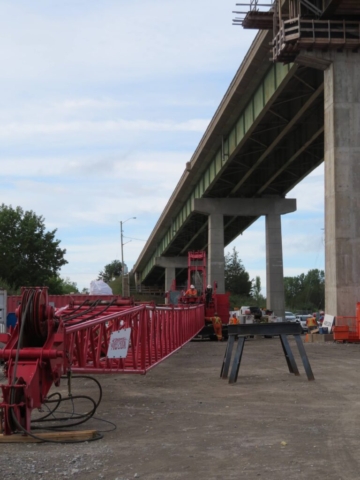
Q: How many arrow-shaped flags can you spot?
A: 0